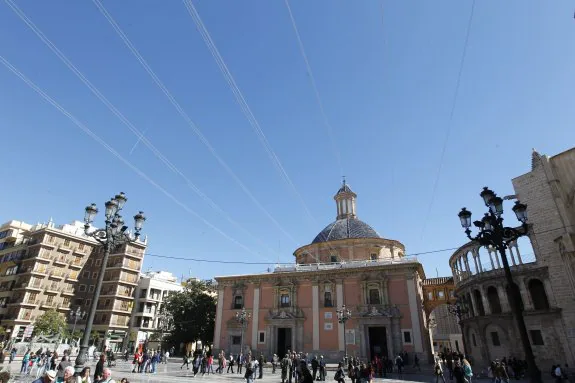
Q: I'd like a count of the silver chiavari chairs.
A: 0